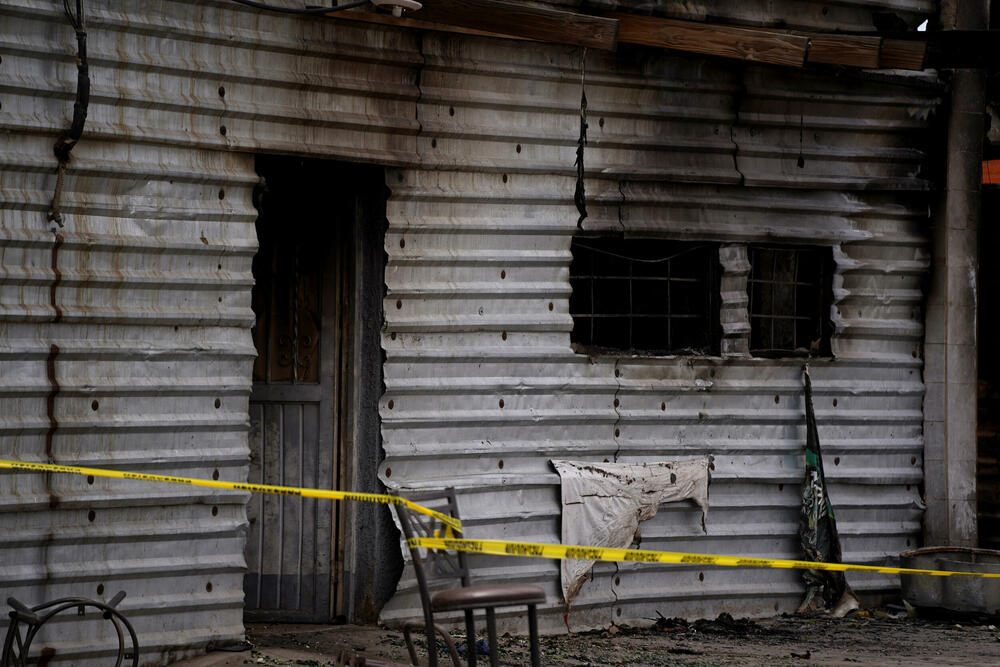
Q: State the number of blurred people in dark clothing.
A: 0